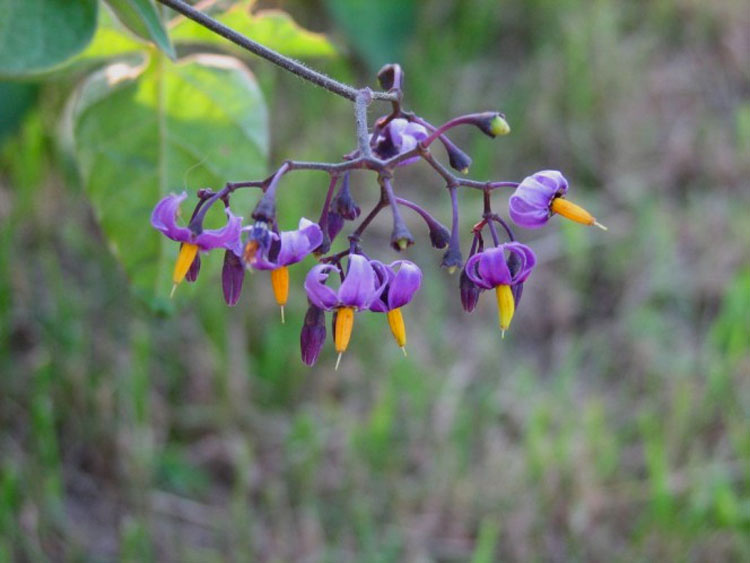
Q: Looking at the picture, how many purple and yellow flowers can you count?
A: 6